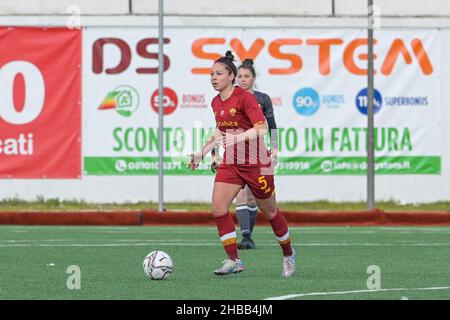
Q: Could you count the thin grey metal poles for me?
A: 2